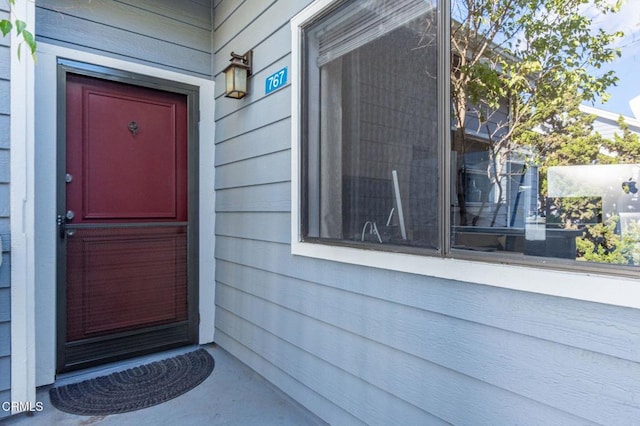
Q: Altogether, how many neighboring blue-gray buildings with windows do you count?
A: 1